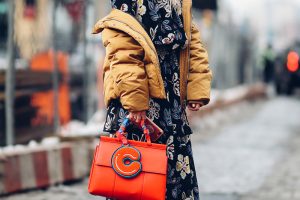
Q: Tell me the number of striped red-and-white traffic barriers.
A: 1